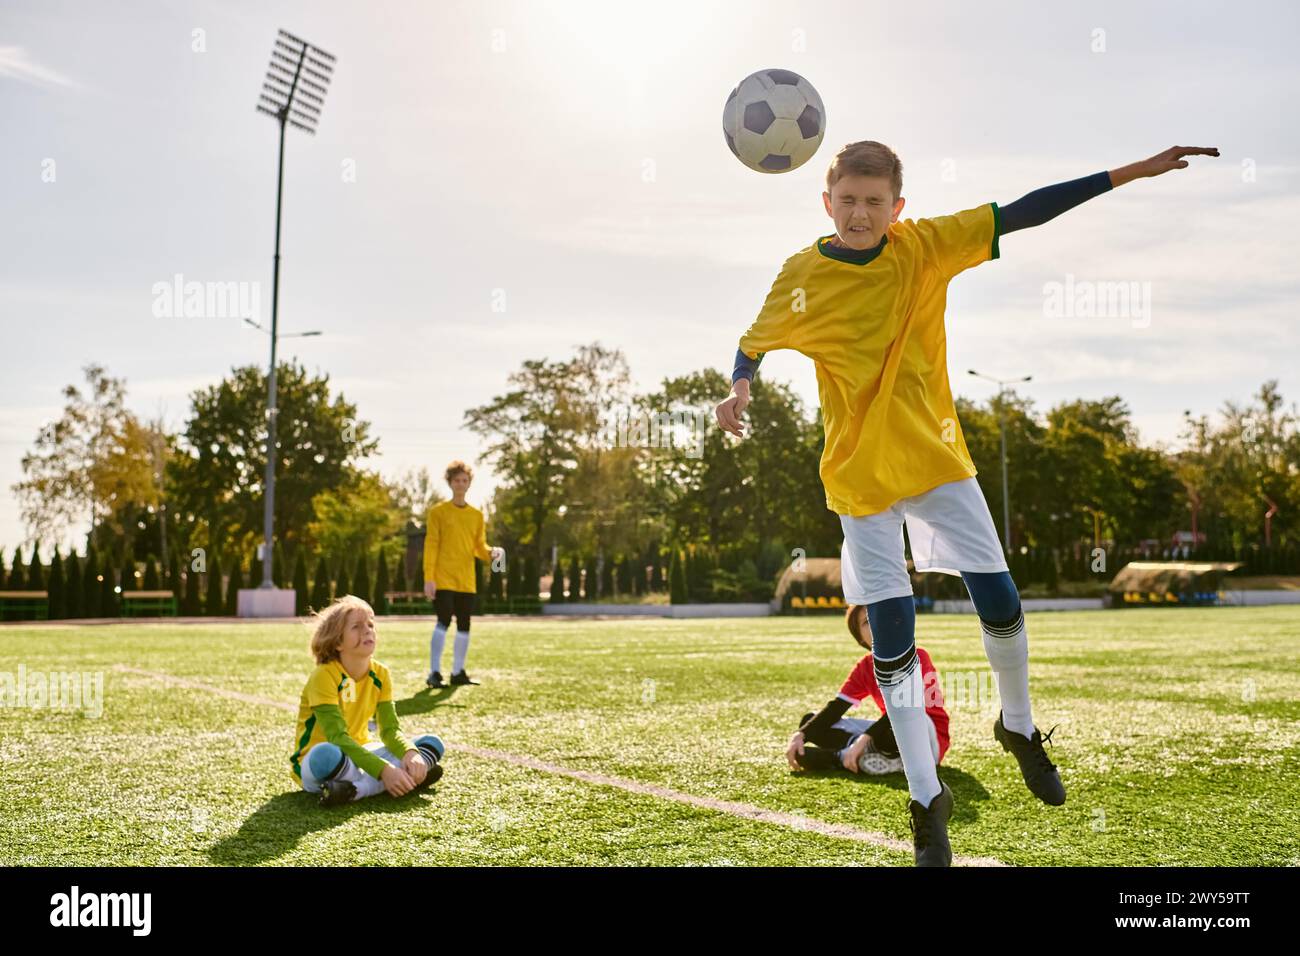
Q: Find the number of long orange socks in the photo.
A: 0